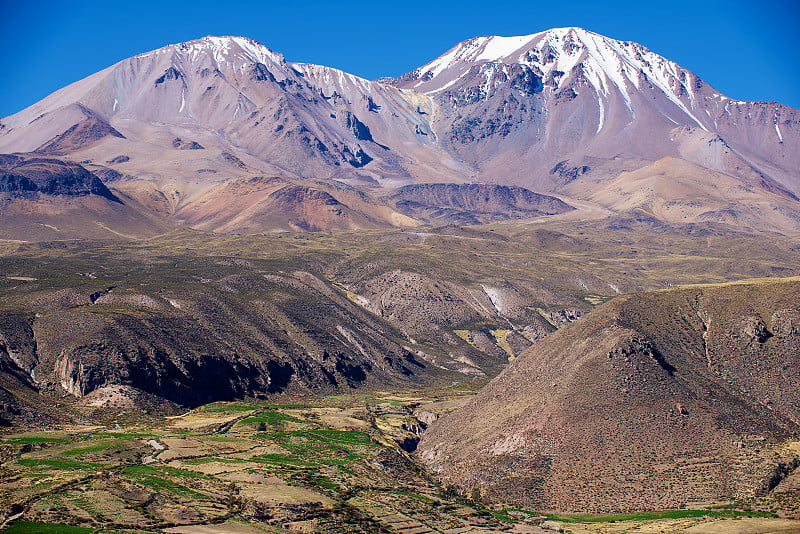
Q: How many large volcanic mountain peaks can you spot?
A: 2